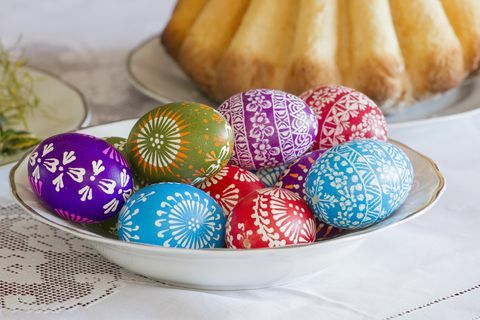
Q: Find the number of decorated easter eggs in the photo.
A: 11